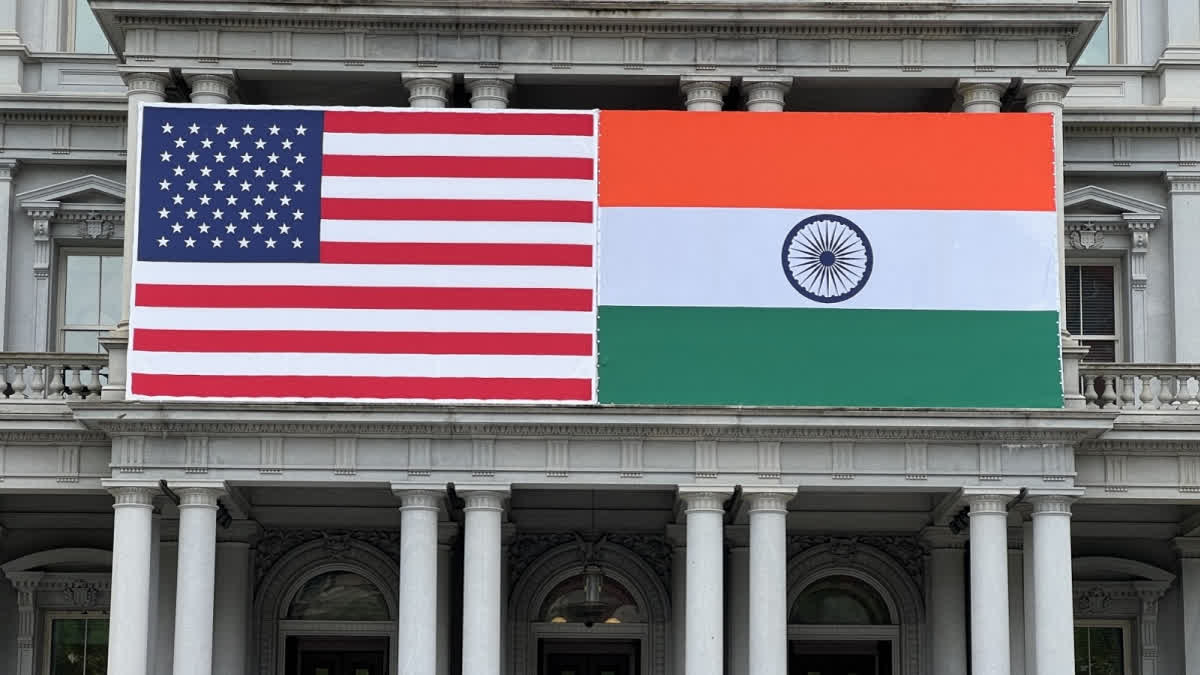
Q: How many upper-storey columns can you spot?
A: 8